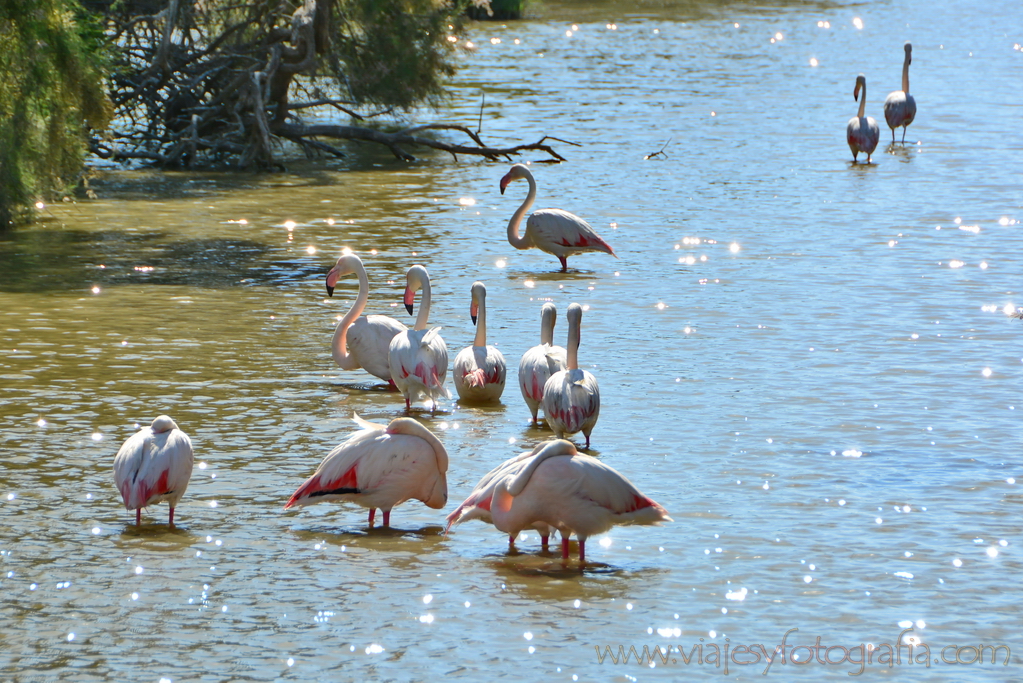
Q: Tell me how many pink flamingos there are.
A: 12